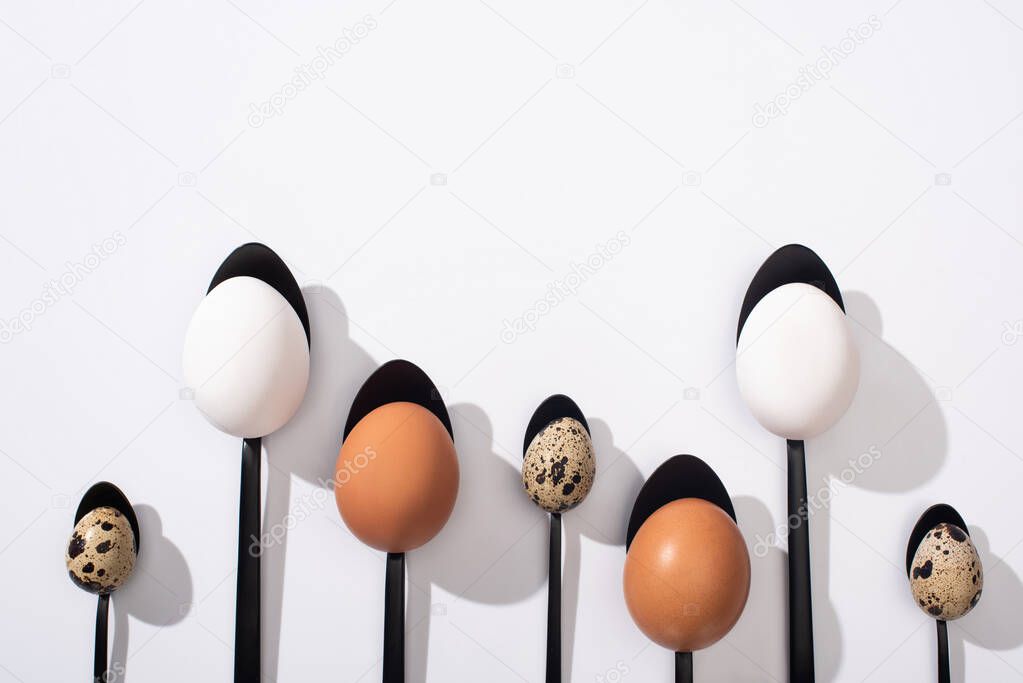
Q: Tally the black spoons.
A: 7